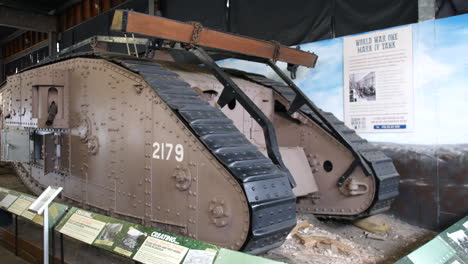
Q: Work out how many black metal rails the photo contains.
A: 2